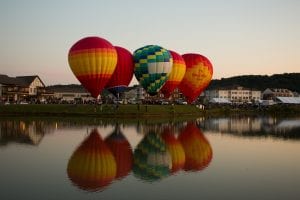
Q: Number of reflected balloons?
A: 5